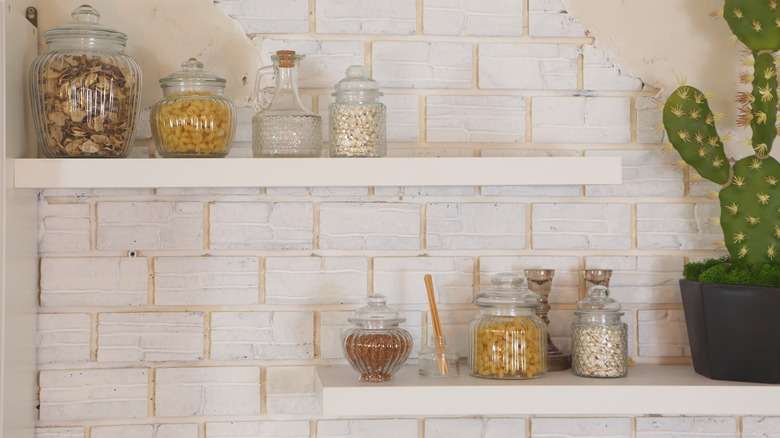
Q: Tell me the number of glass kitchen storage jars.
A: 6